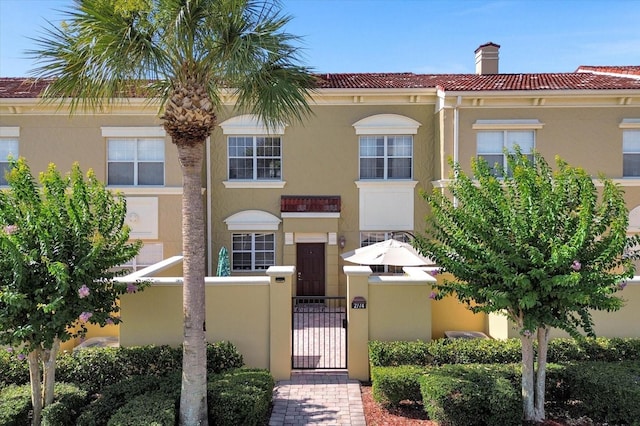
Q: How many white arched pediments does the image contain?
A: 3